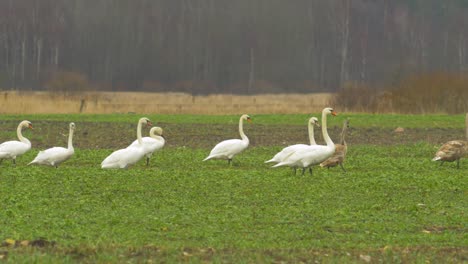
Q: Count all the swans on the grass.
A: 9